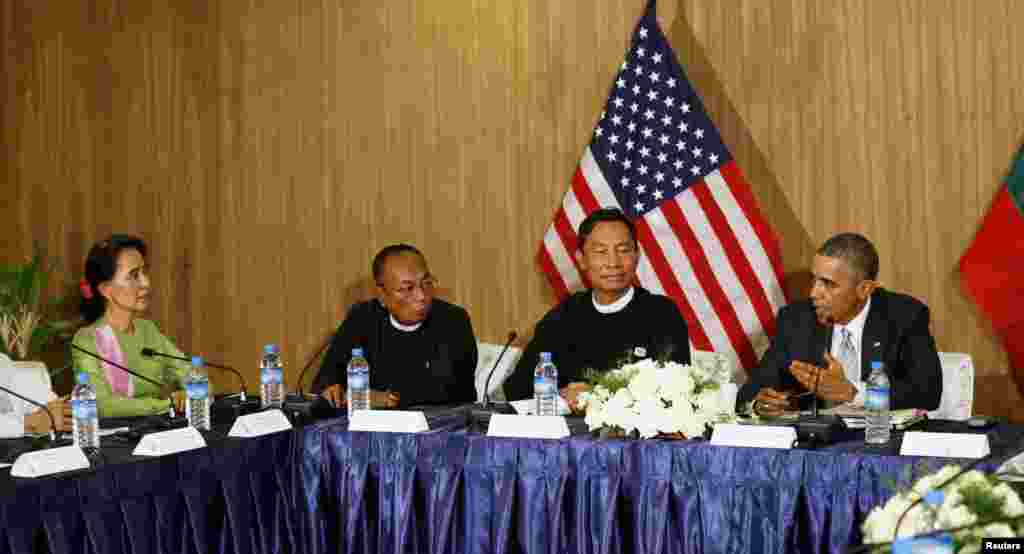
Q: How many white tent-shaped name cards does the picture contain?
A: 7